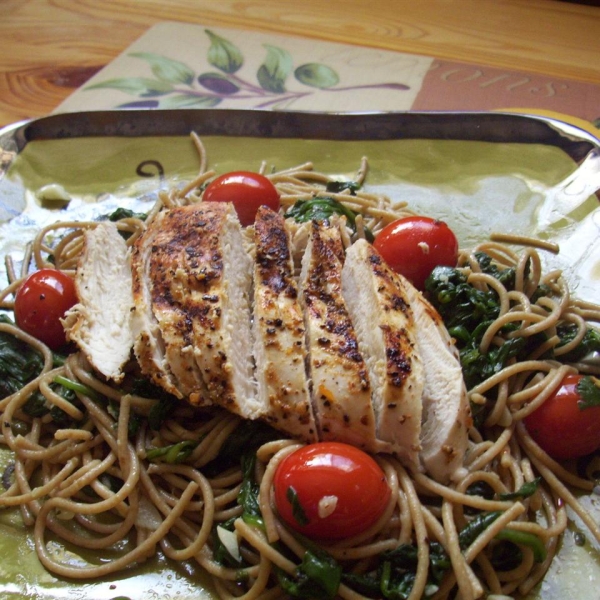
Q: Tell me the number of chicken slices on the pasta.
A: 7